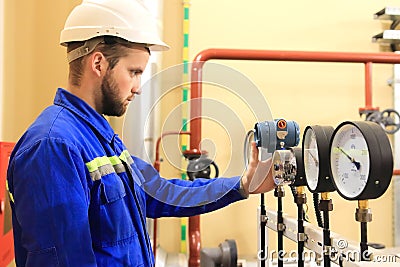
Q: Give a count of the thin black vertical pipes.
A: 5